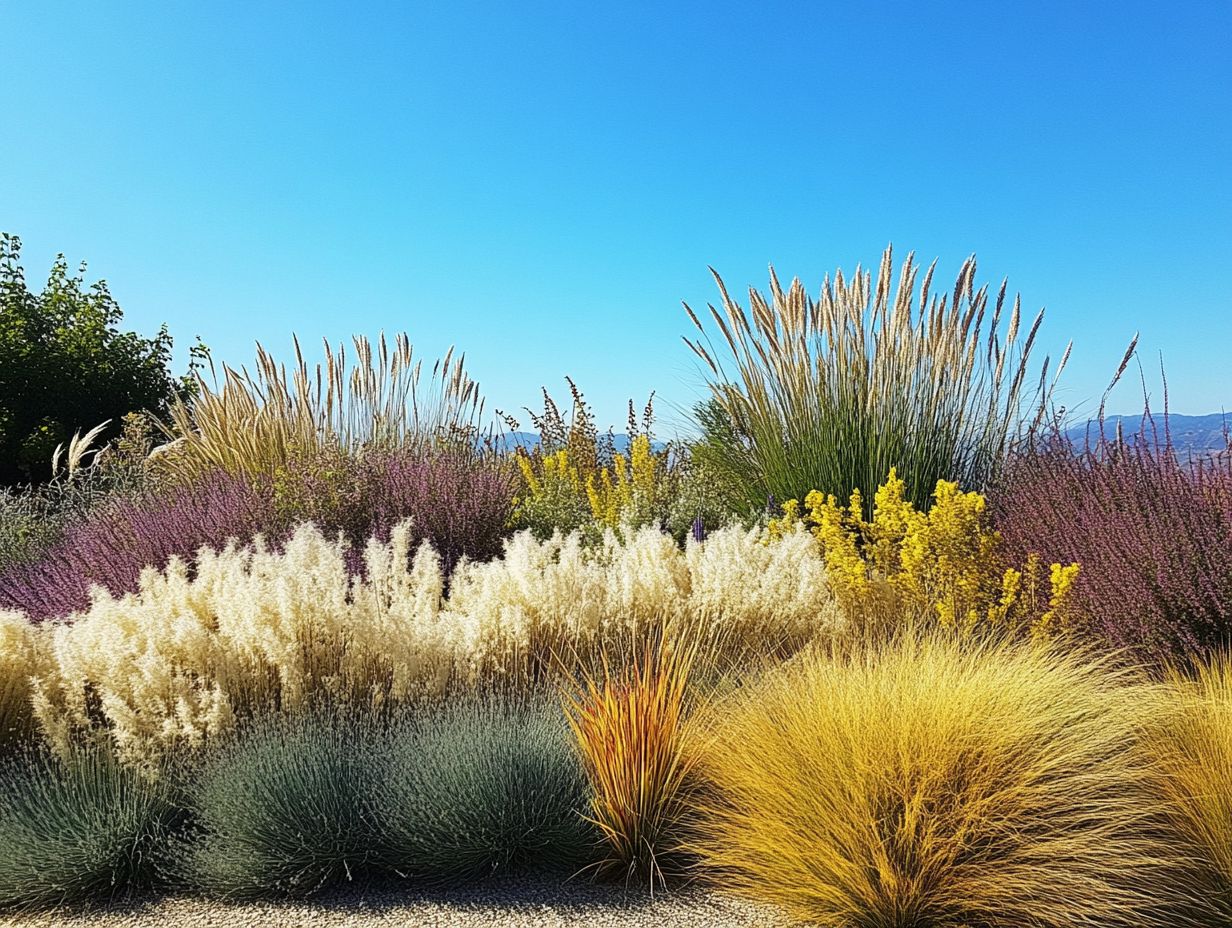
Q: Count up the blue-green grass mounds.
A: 3